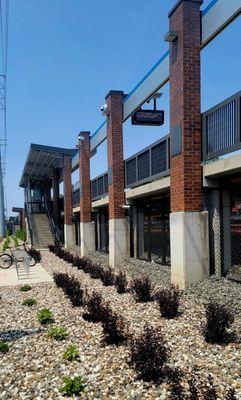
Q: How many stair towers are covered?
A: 1